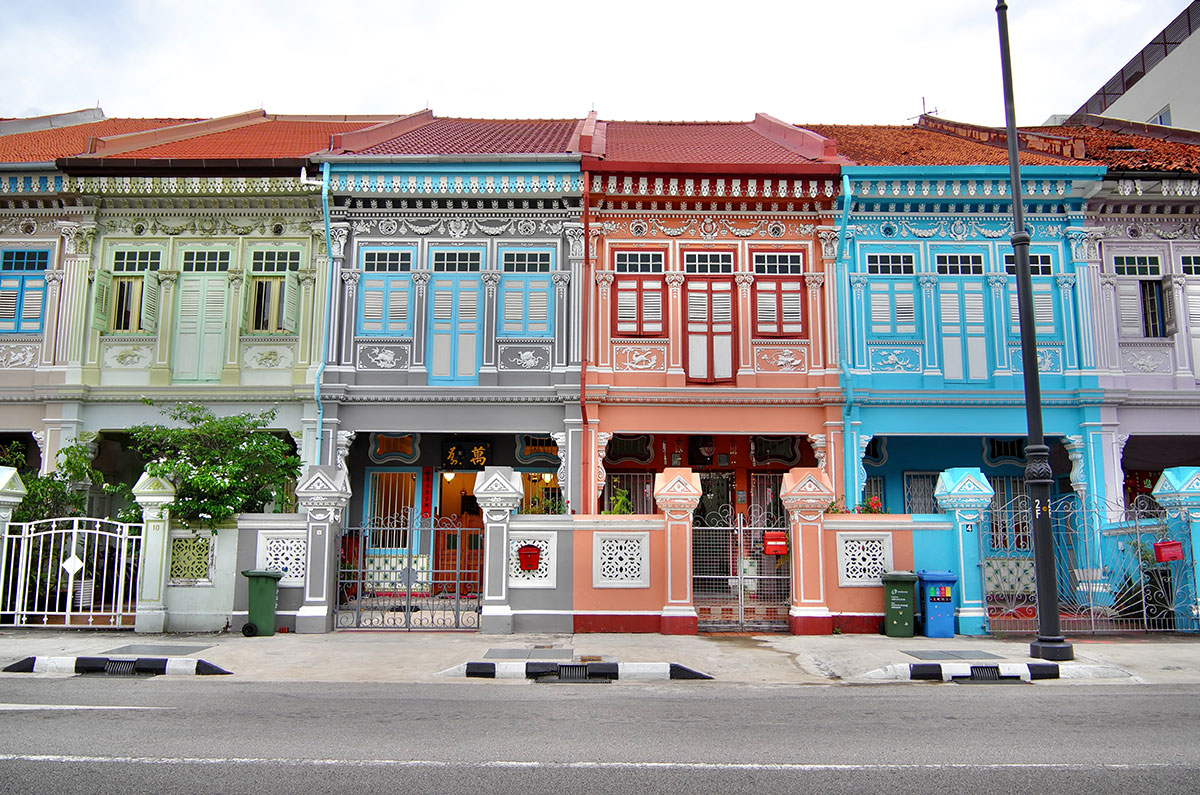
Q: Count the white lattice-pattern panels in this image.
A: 4